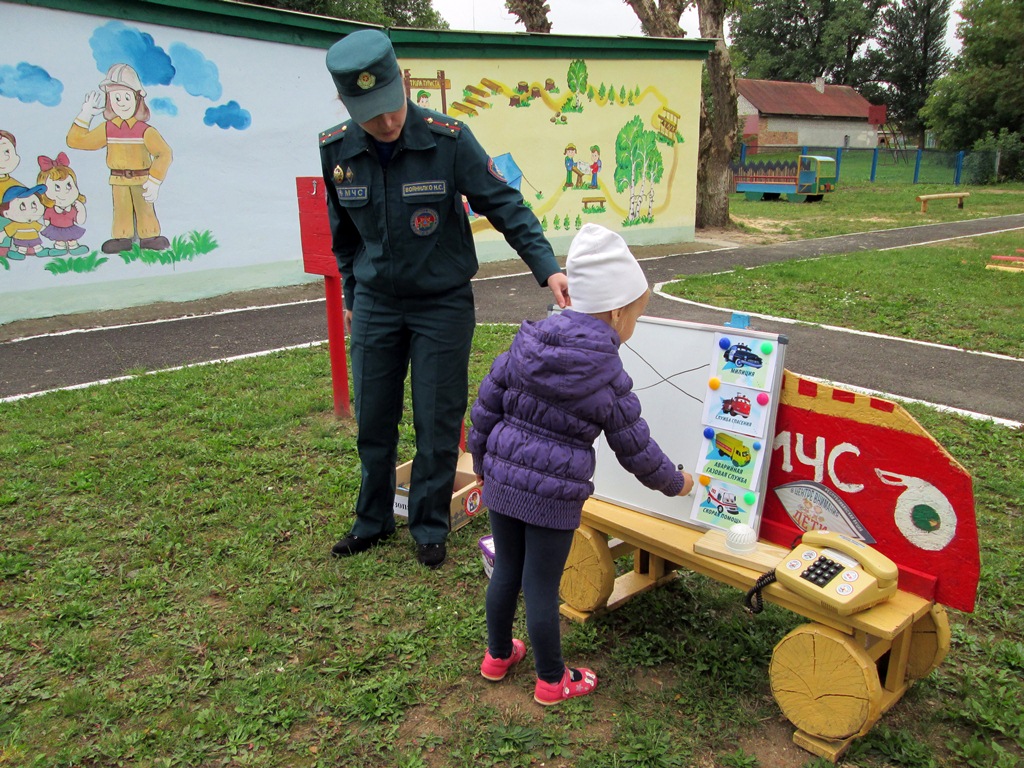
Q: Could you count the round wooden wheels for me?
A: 3